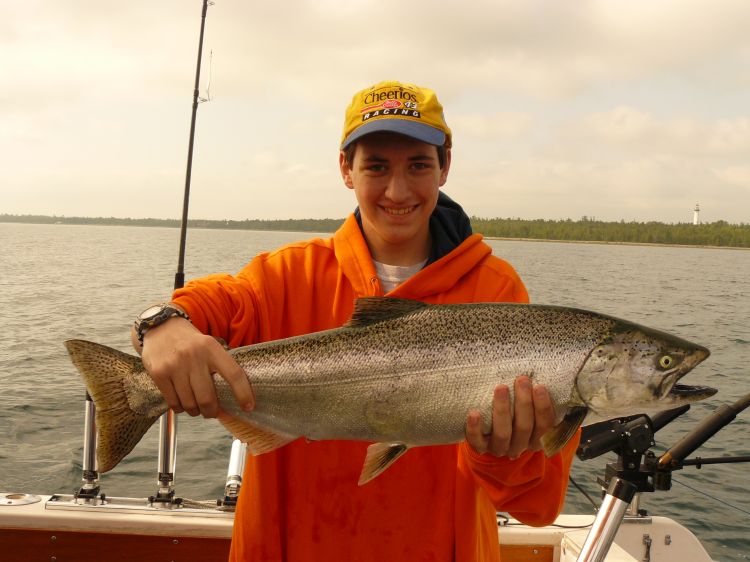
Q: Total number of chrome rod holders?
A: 4